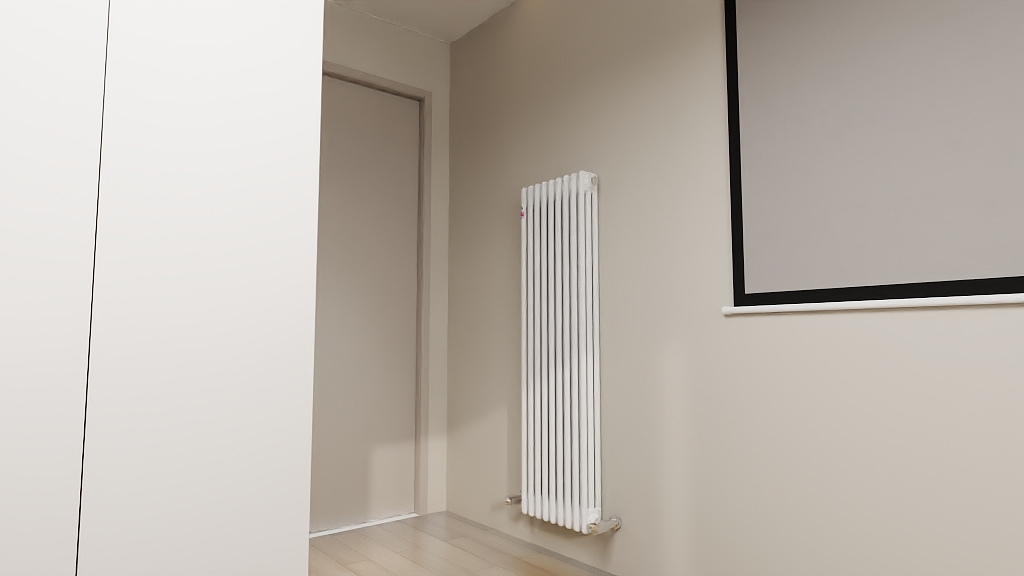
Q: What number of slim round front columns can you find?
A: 9